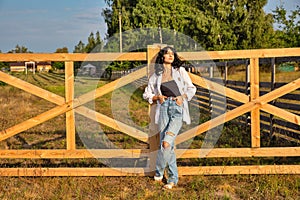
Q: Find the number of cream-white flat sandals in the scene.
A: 2